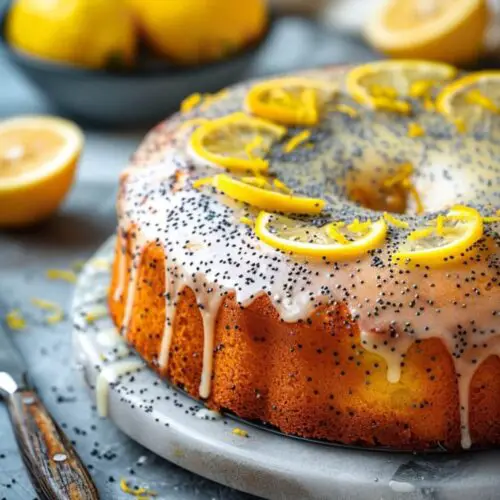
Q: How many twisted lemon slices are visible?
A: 7